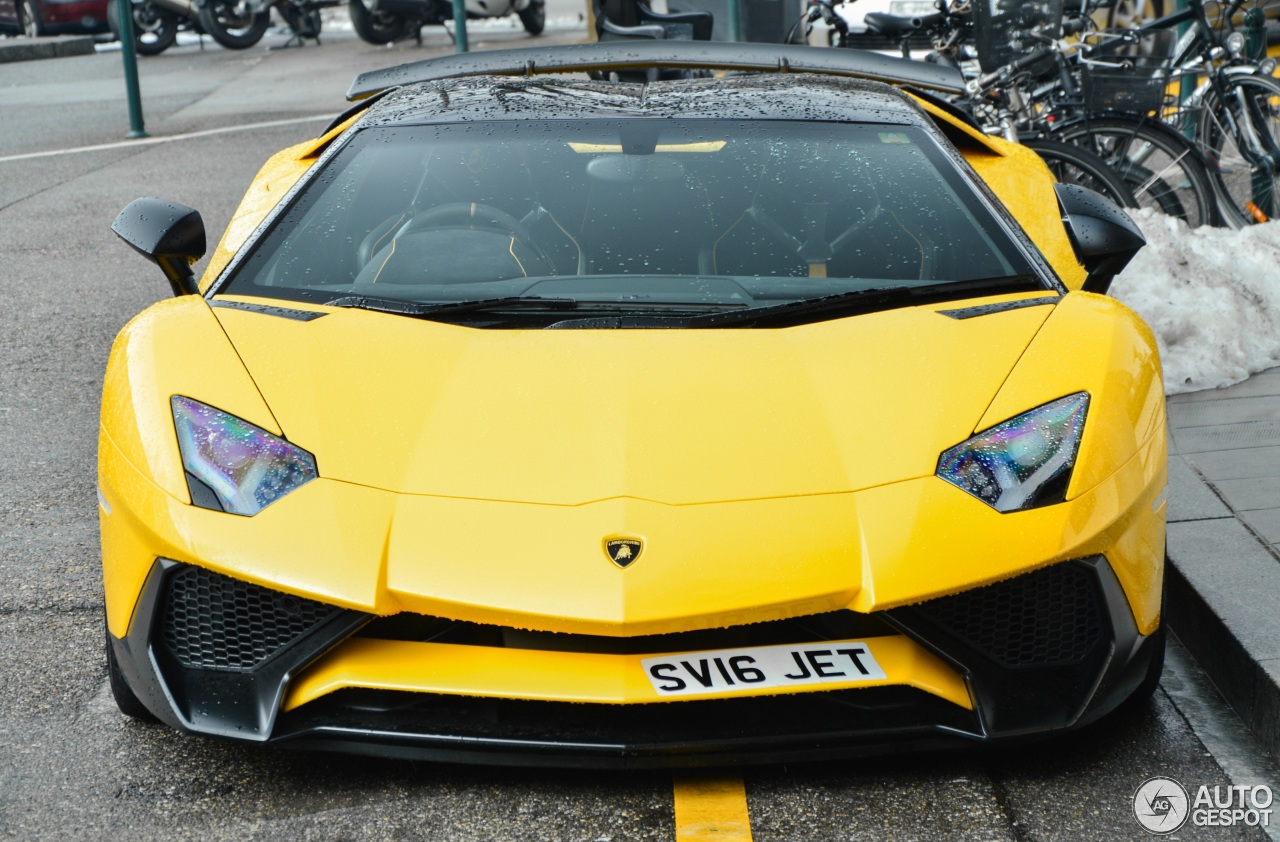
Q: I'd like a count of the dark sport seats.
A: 2